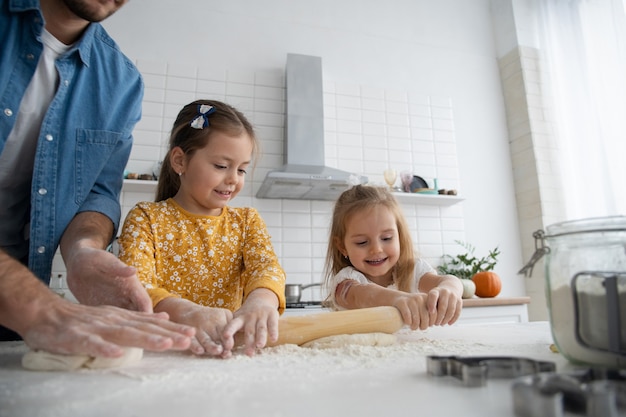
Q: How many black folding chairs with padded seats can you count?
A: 0